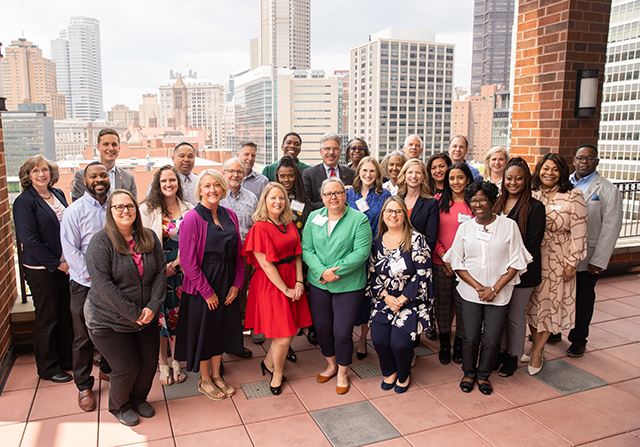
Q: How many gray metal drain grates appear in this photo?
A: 2